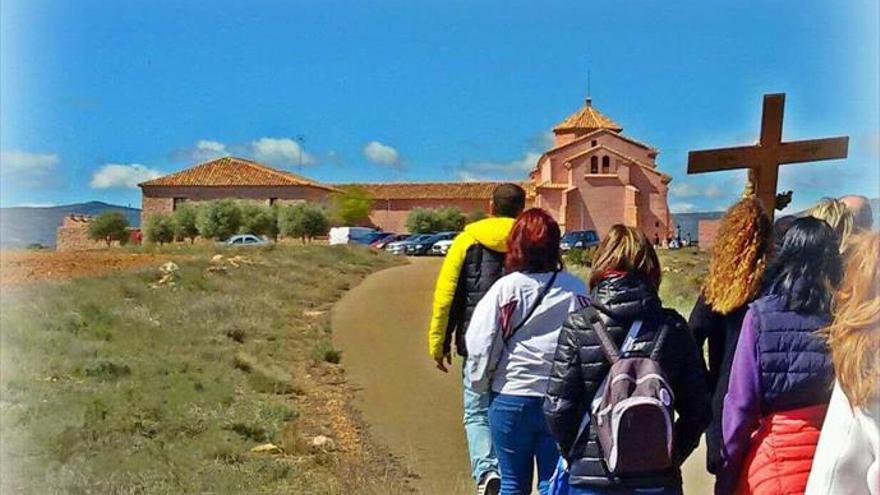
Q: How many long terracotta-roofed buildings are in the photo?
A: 2